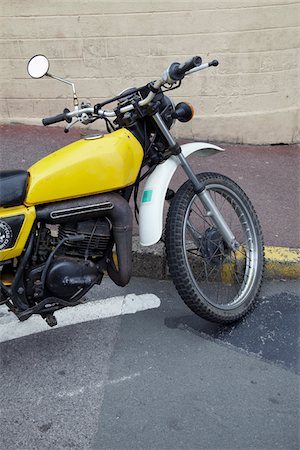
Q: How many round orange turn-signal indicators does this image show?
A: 1